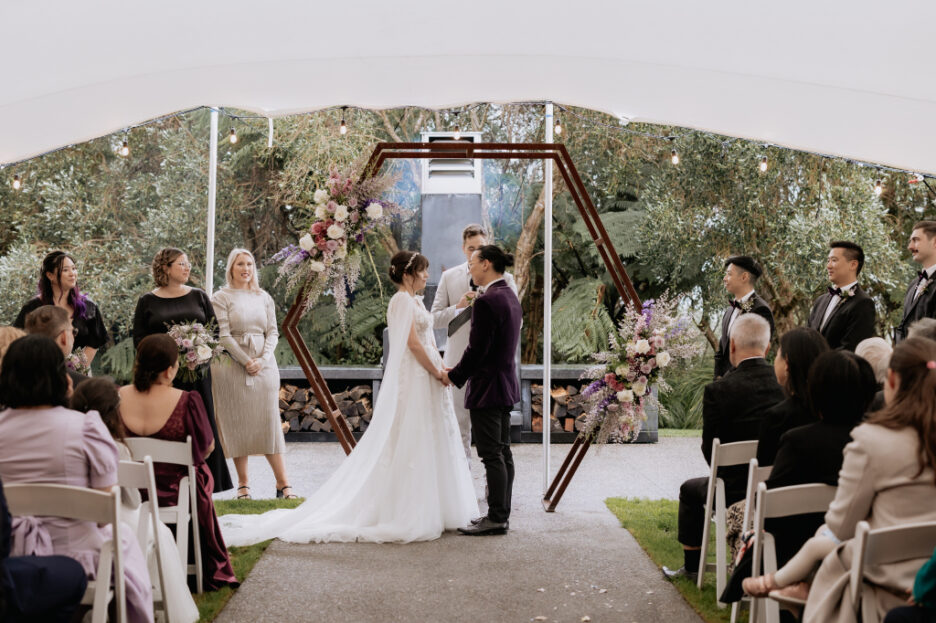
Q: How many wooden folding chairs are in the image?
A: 7